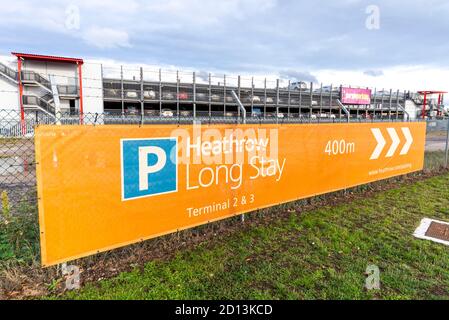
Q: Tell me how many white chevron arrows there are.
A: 3